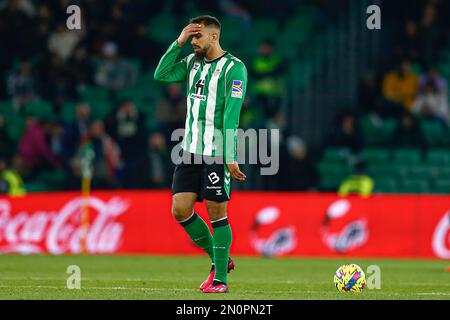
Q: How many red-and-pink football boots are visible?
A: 2